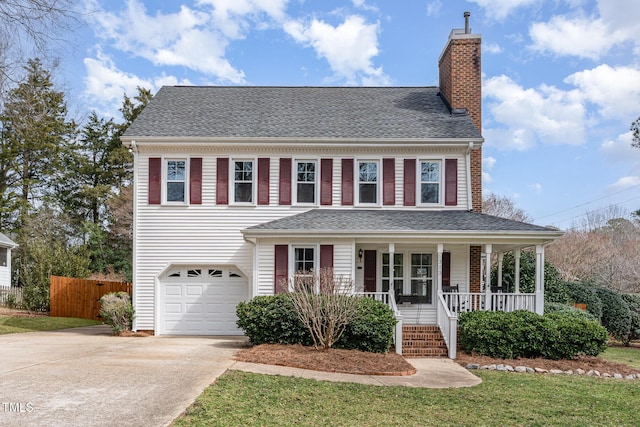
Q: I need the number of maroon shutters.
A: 14